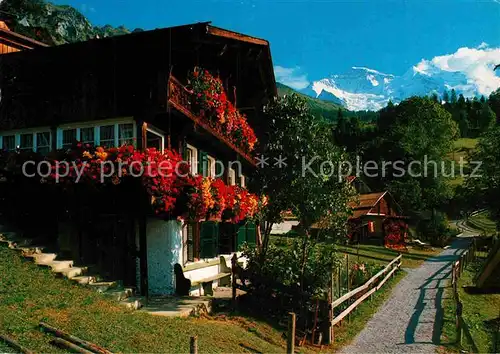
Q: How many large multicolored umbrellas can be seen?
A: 0